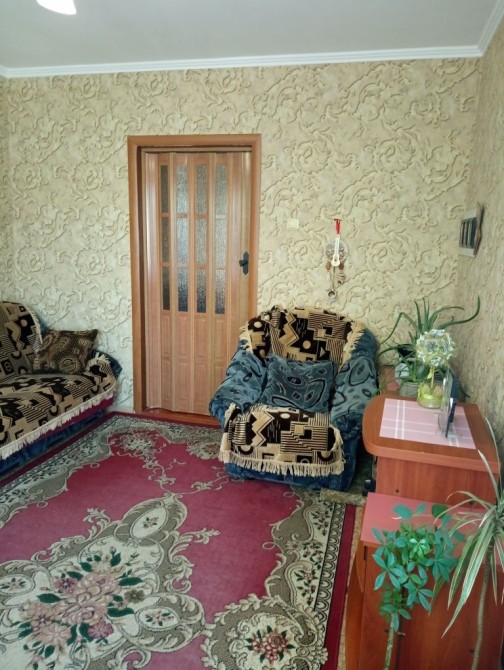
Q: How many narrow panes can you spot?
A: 12